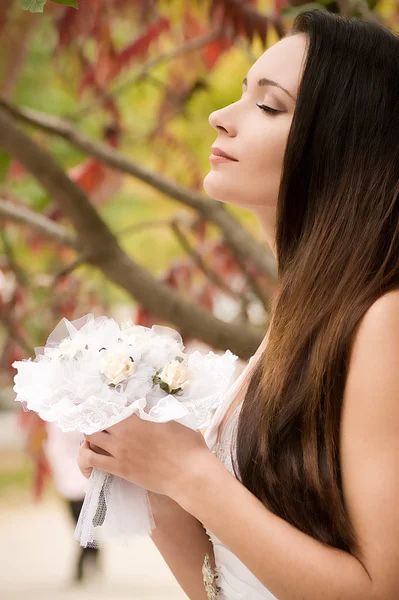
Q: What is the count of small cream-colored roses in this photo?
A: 2